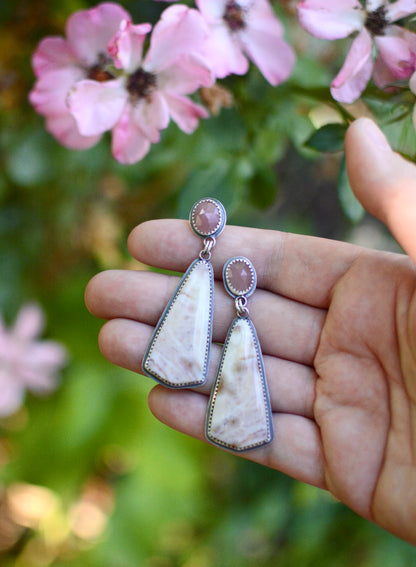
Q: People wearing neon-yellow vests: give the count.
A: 0